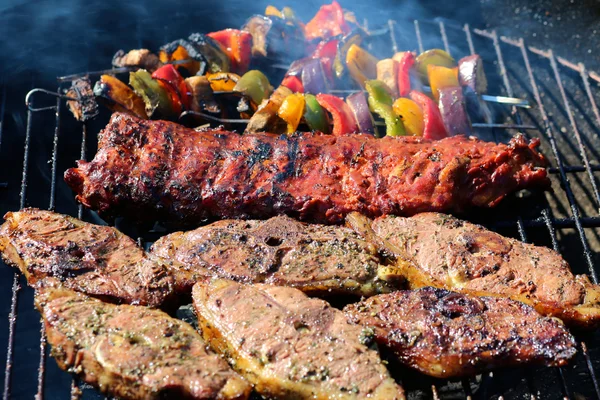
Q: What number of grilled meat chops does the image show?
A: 6